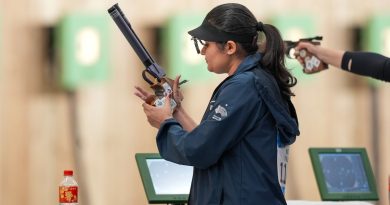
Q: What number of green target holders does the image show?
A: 4